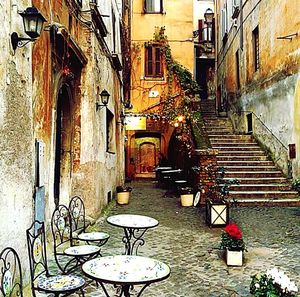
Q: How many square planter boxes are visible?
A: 2